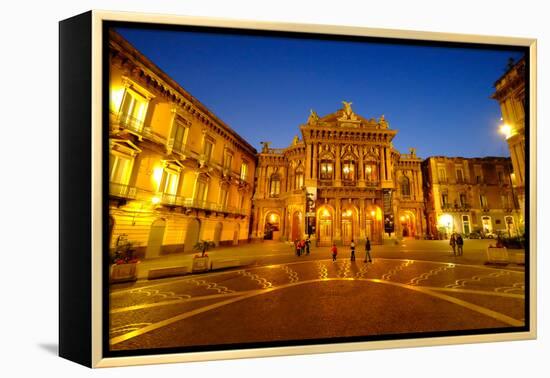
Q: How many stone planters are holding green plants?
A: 3